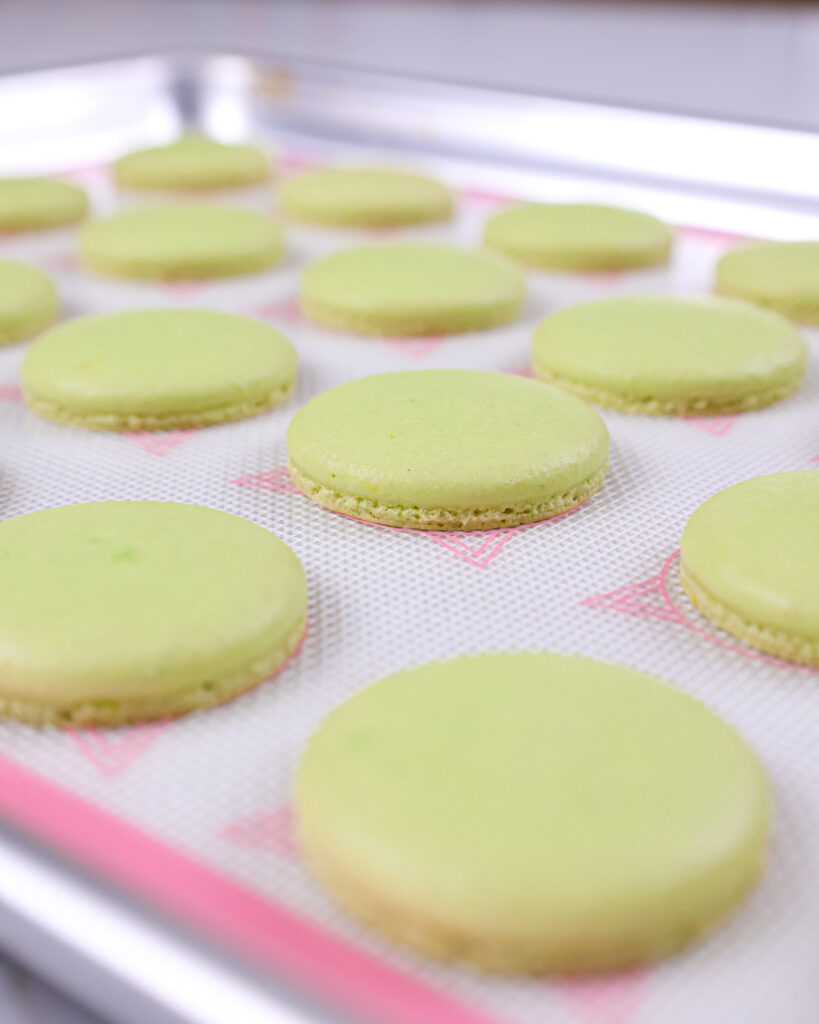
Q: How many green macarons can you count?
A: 14